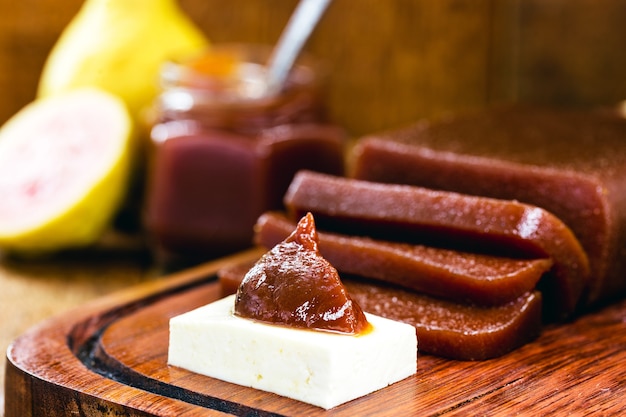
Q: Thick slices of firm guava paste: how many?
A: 3